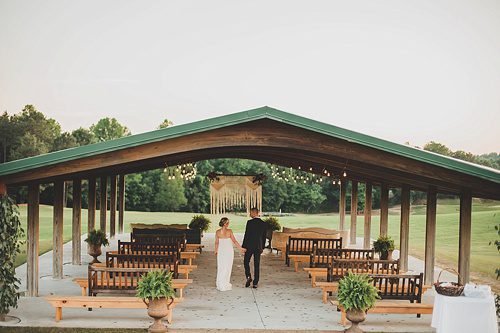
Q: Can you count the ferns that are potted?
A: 6